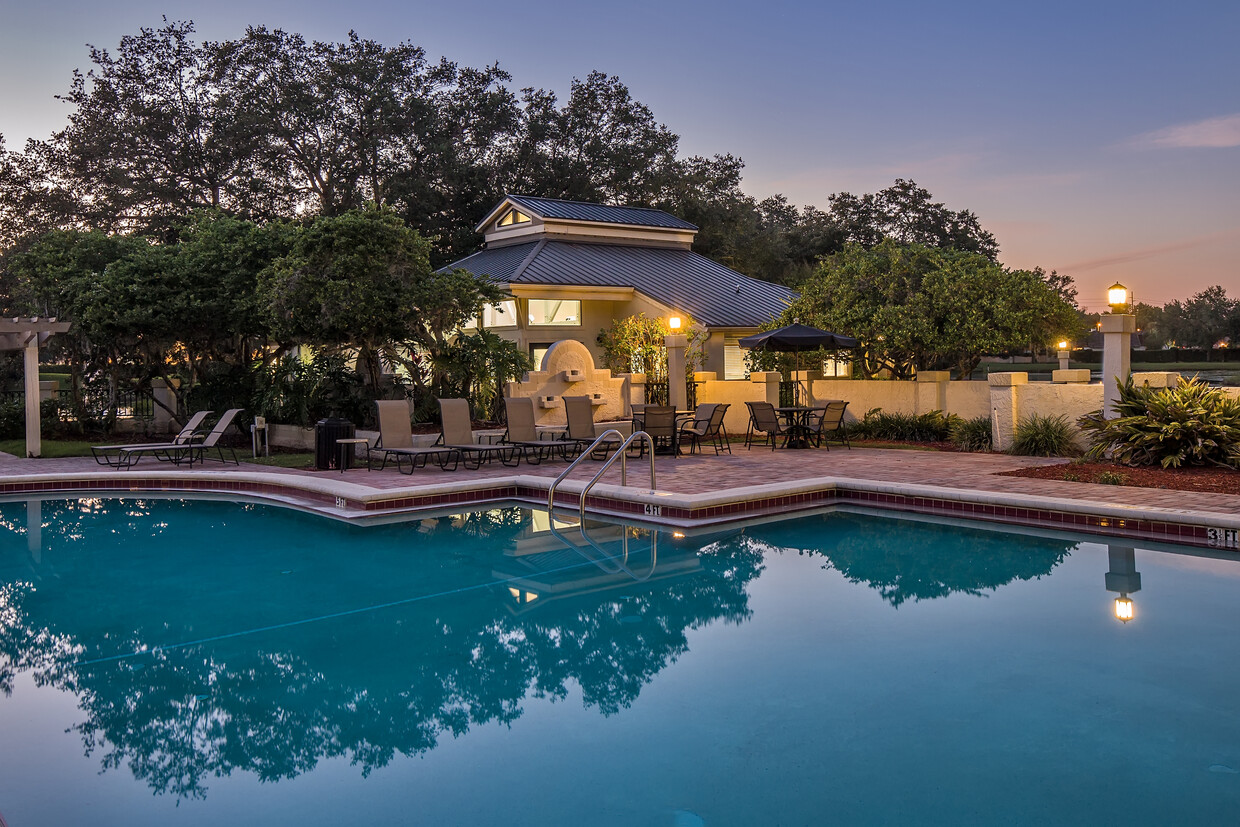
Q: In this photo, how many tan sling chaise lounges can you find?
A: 6